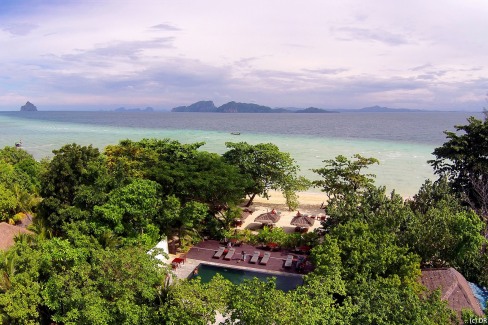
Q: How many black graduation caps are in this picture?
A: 0